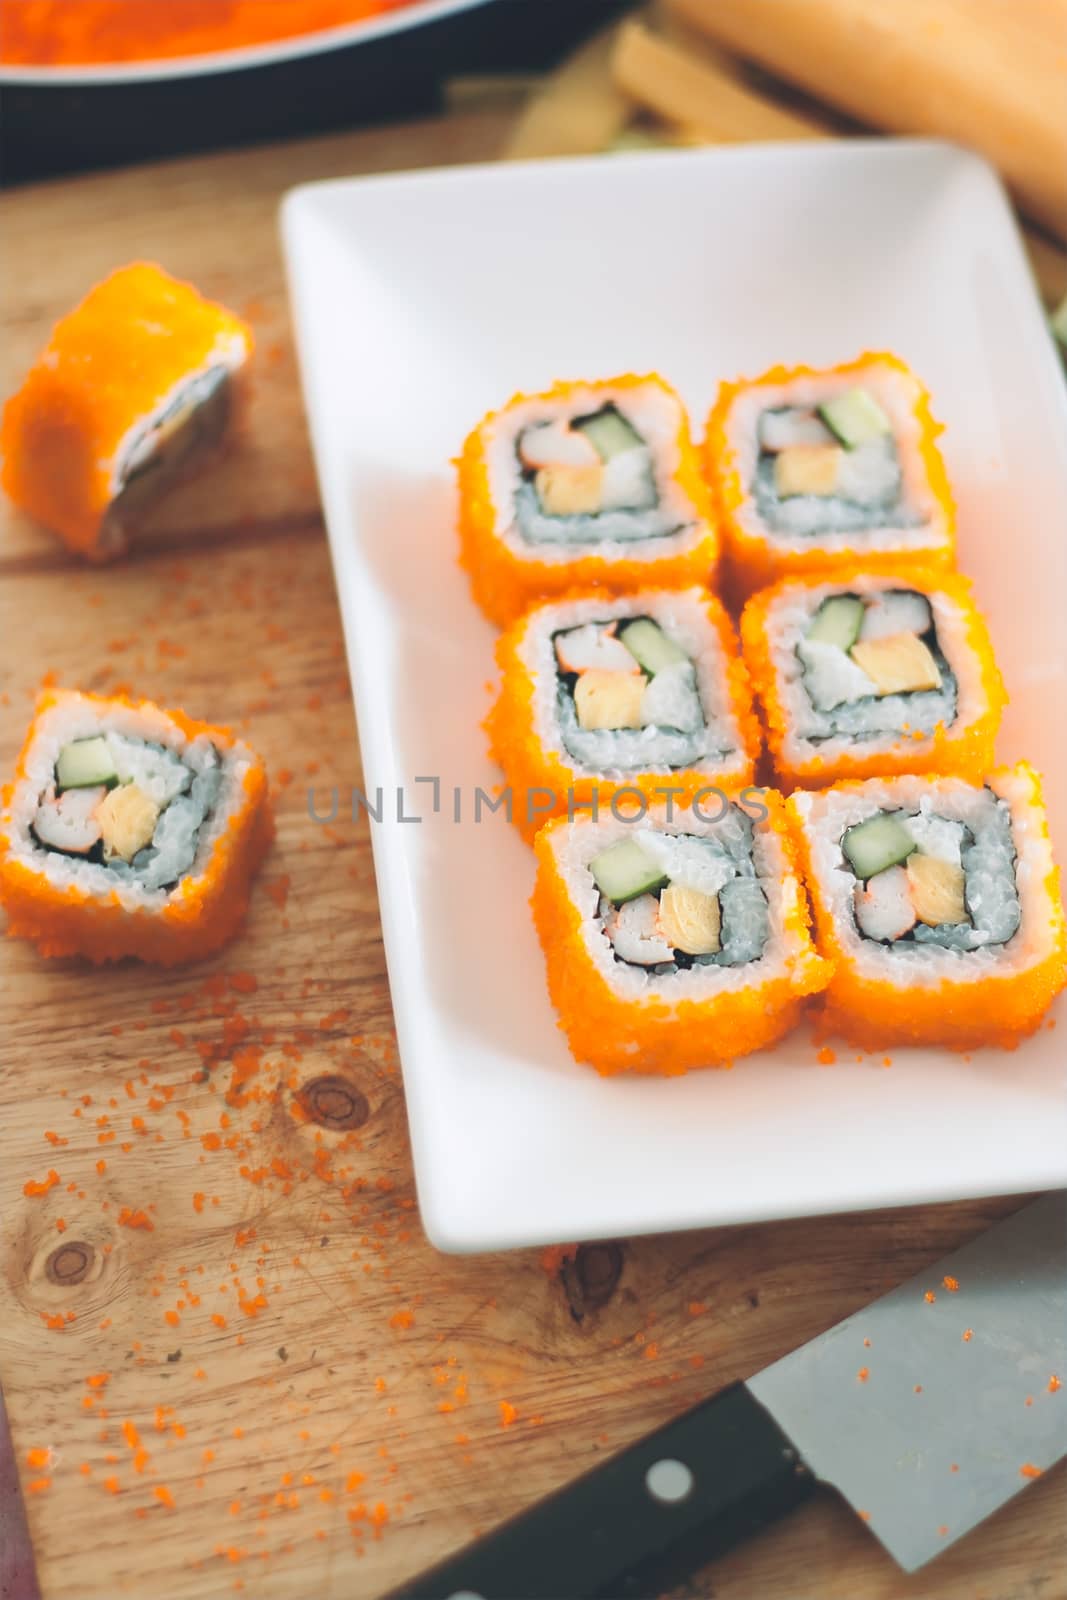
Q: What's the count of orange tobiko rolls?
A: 8